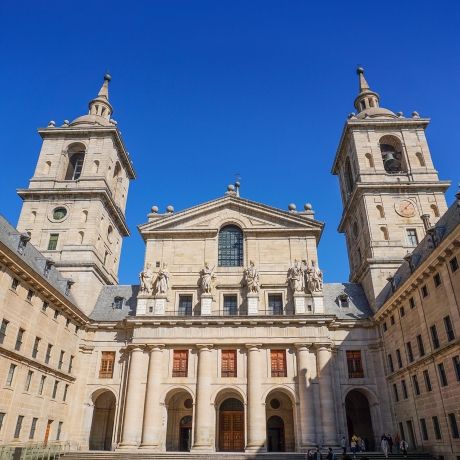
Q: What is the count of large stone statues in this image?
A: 6